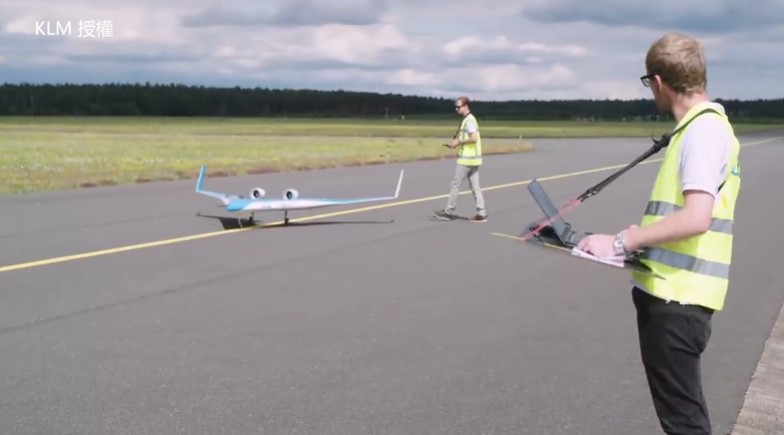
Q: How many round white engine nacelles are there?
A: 2